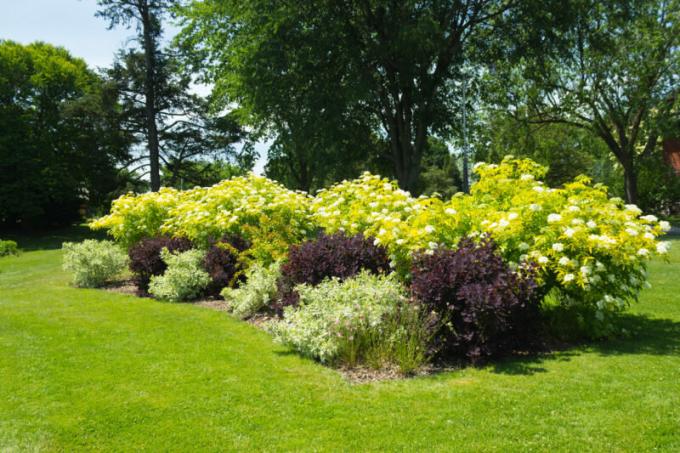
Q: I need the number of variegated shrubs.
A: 4